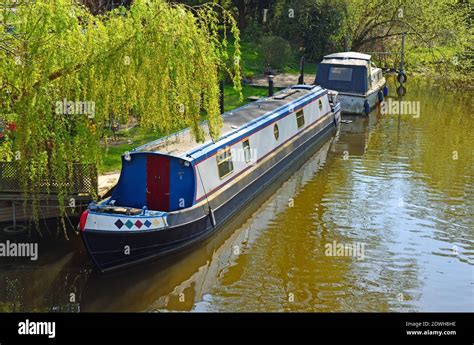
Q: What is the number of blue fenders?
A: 3